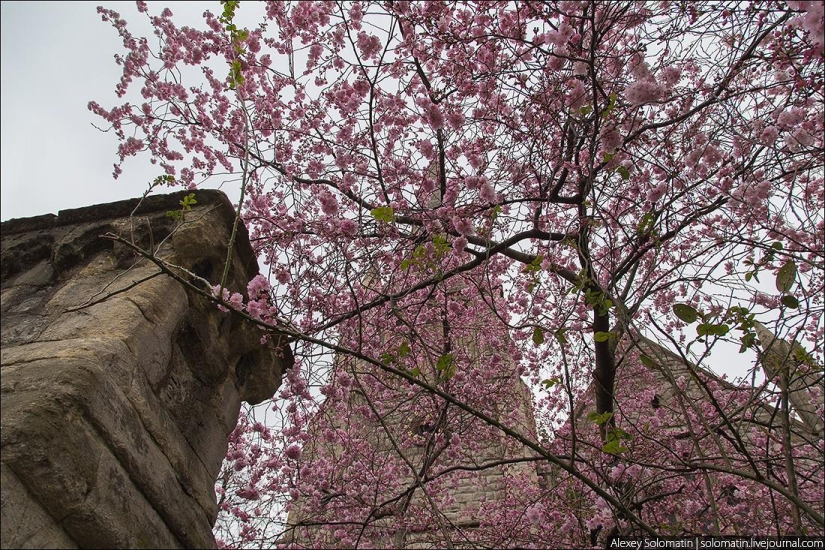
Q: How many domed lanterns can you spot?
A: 0